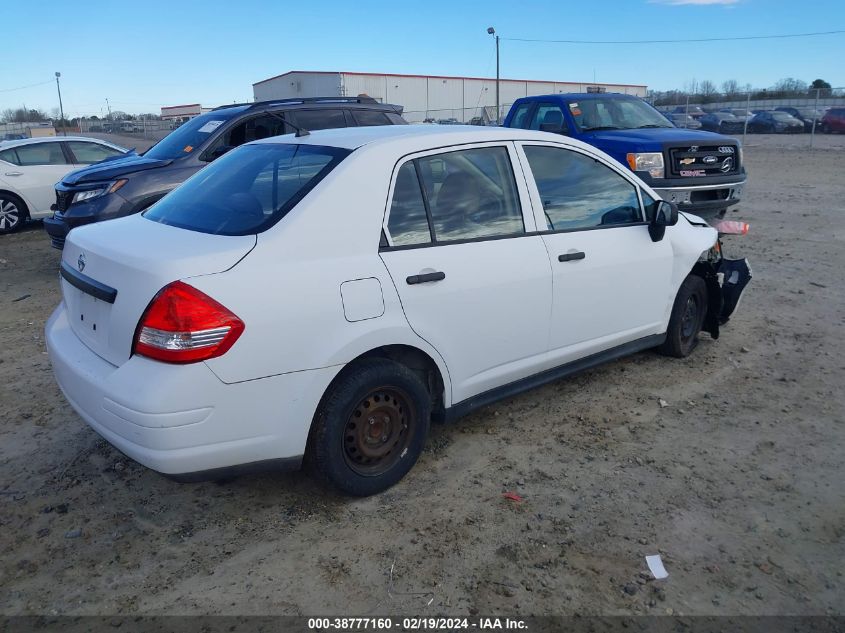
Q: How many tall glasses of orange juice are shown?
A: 0